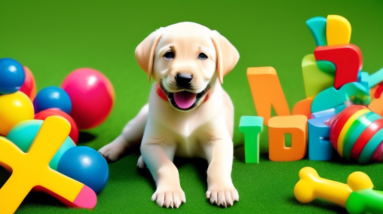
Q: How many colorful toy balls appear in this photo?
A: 9